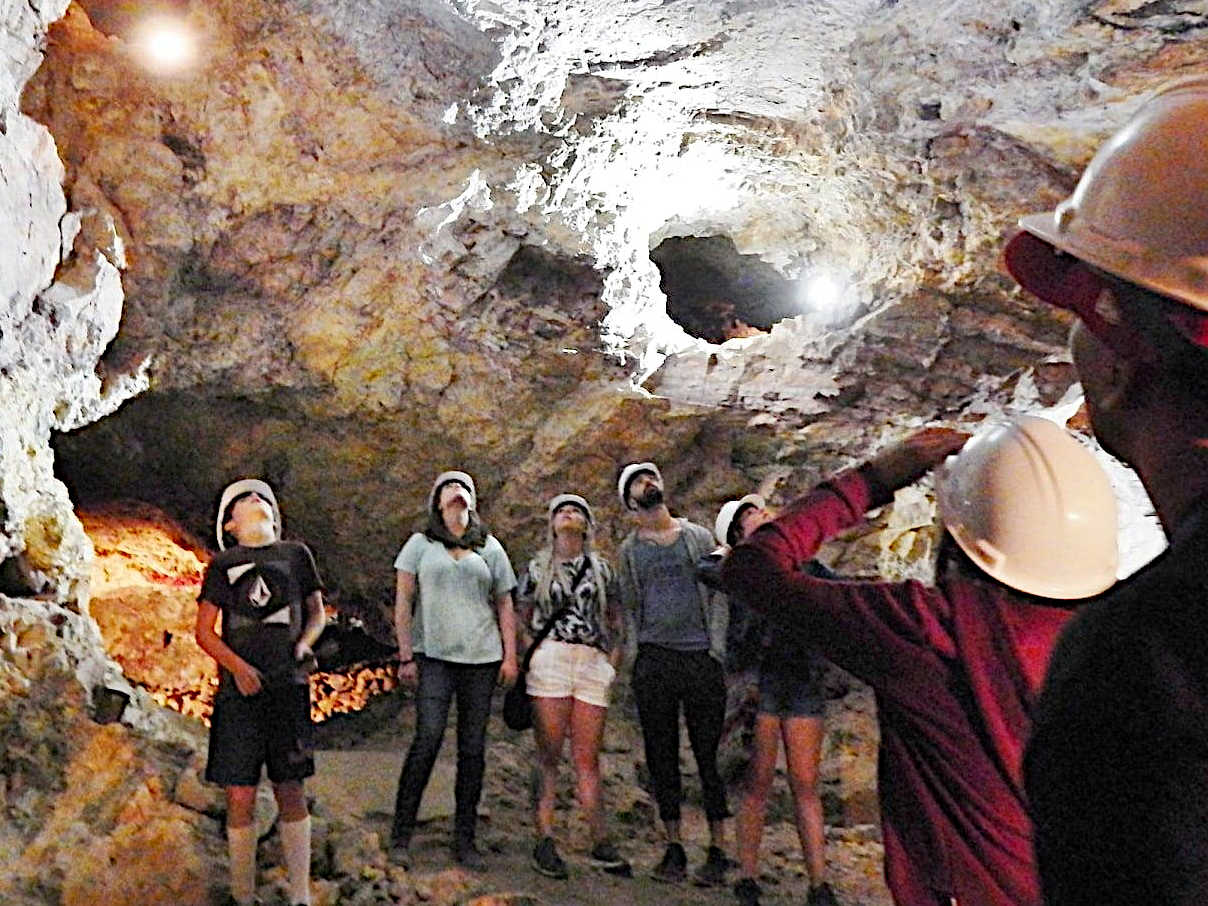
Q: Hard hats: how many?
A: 7